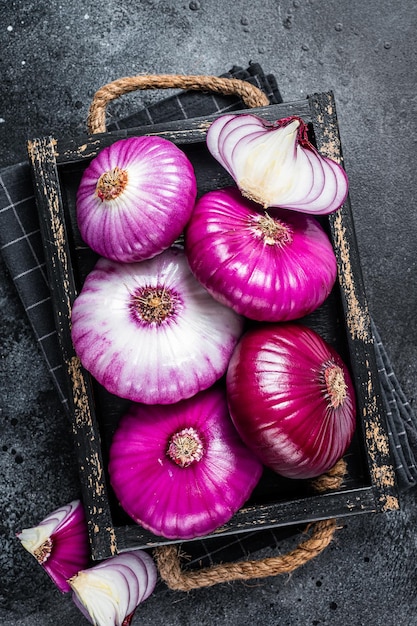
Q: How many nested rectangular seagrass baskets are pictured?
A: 0